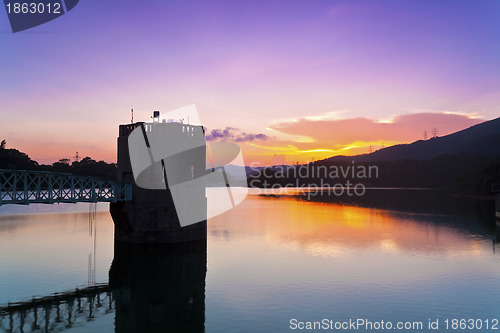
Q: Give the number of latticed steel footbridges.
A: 1